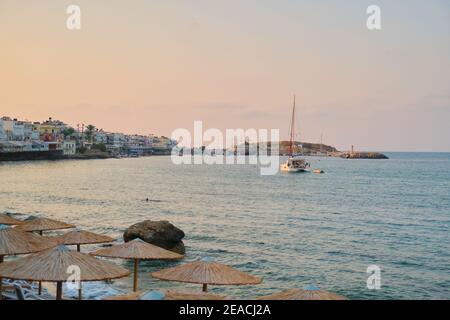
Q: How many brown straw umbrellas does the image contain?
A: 9